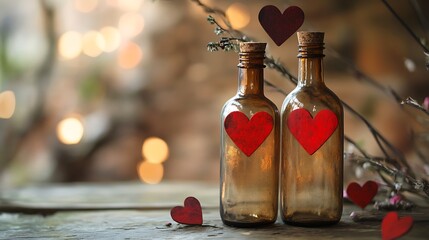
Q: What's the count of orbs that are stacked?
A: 2